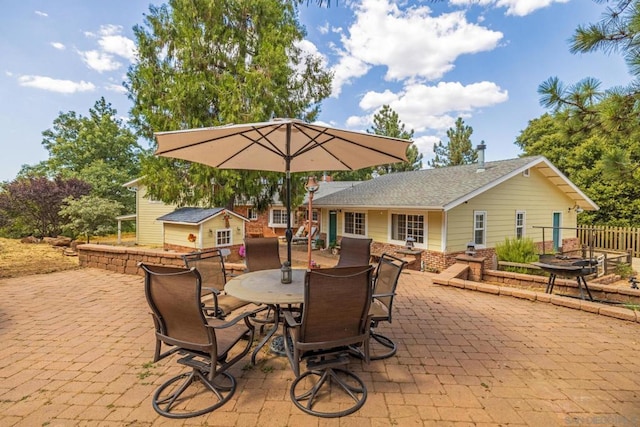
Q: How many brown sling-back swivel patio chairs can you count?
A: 6